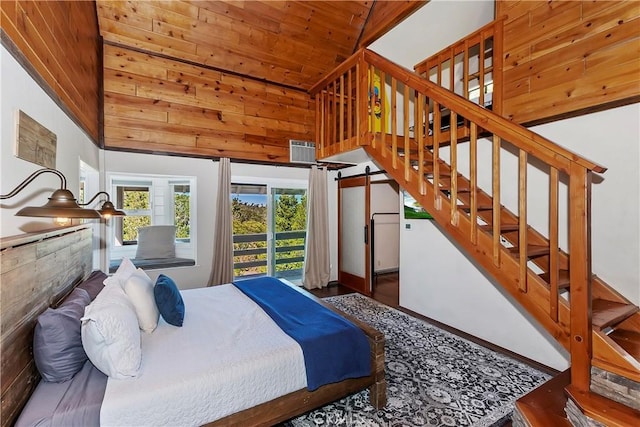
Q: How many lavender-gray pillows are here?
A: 2